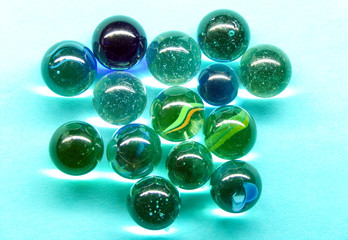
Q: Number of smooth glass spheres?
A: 14